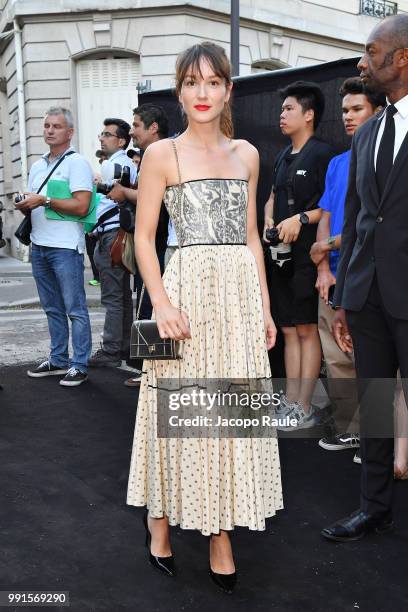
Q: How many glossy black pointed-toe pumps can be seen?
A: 2